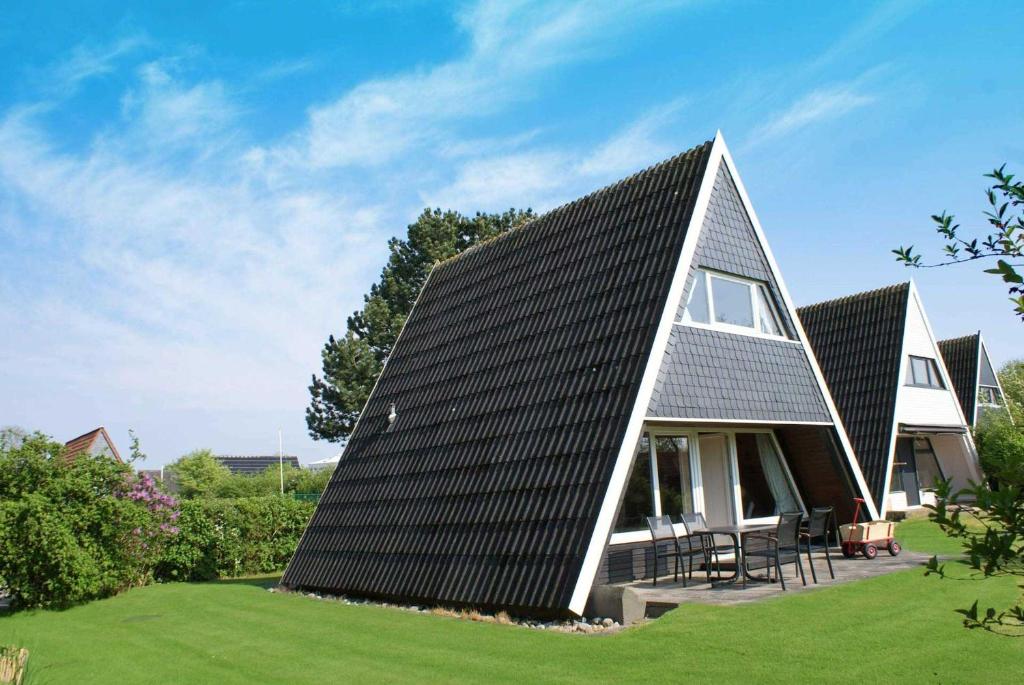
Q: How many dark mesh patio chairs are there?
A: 4